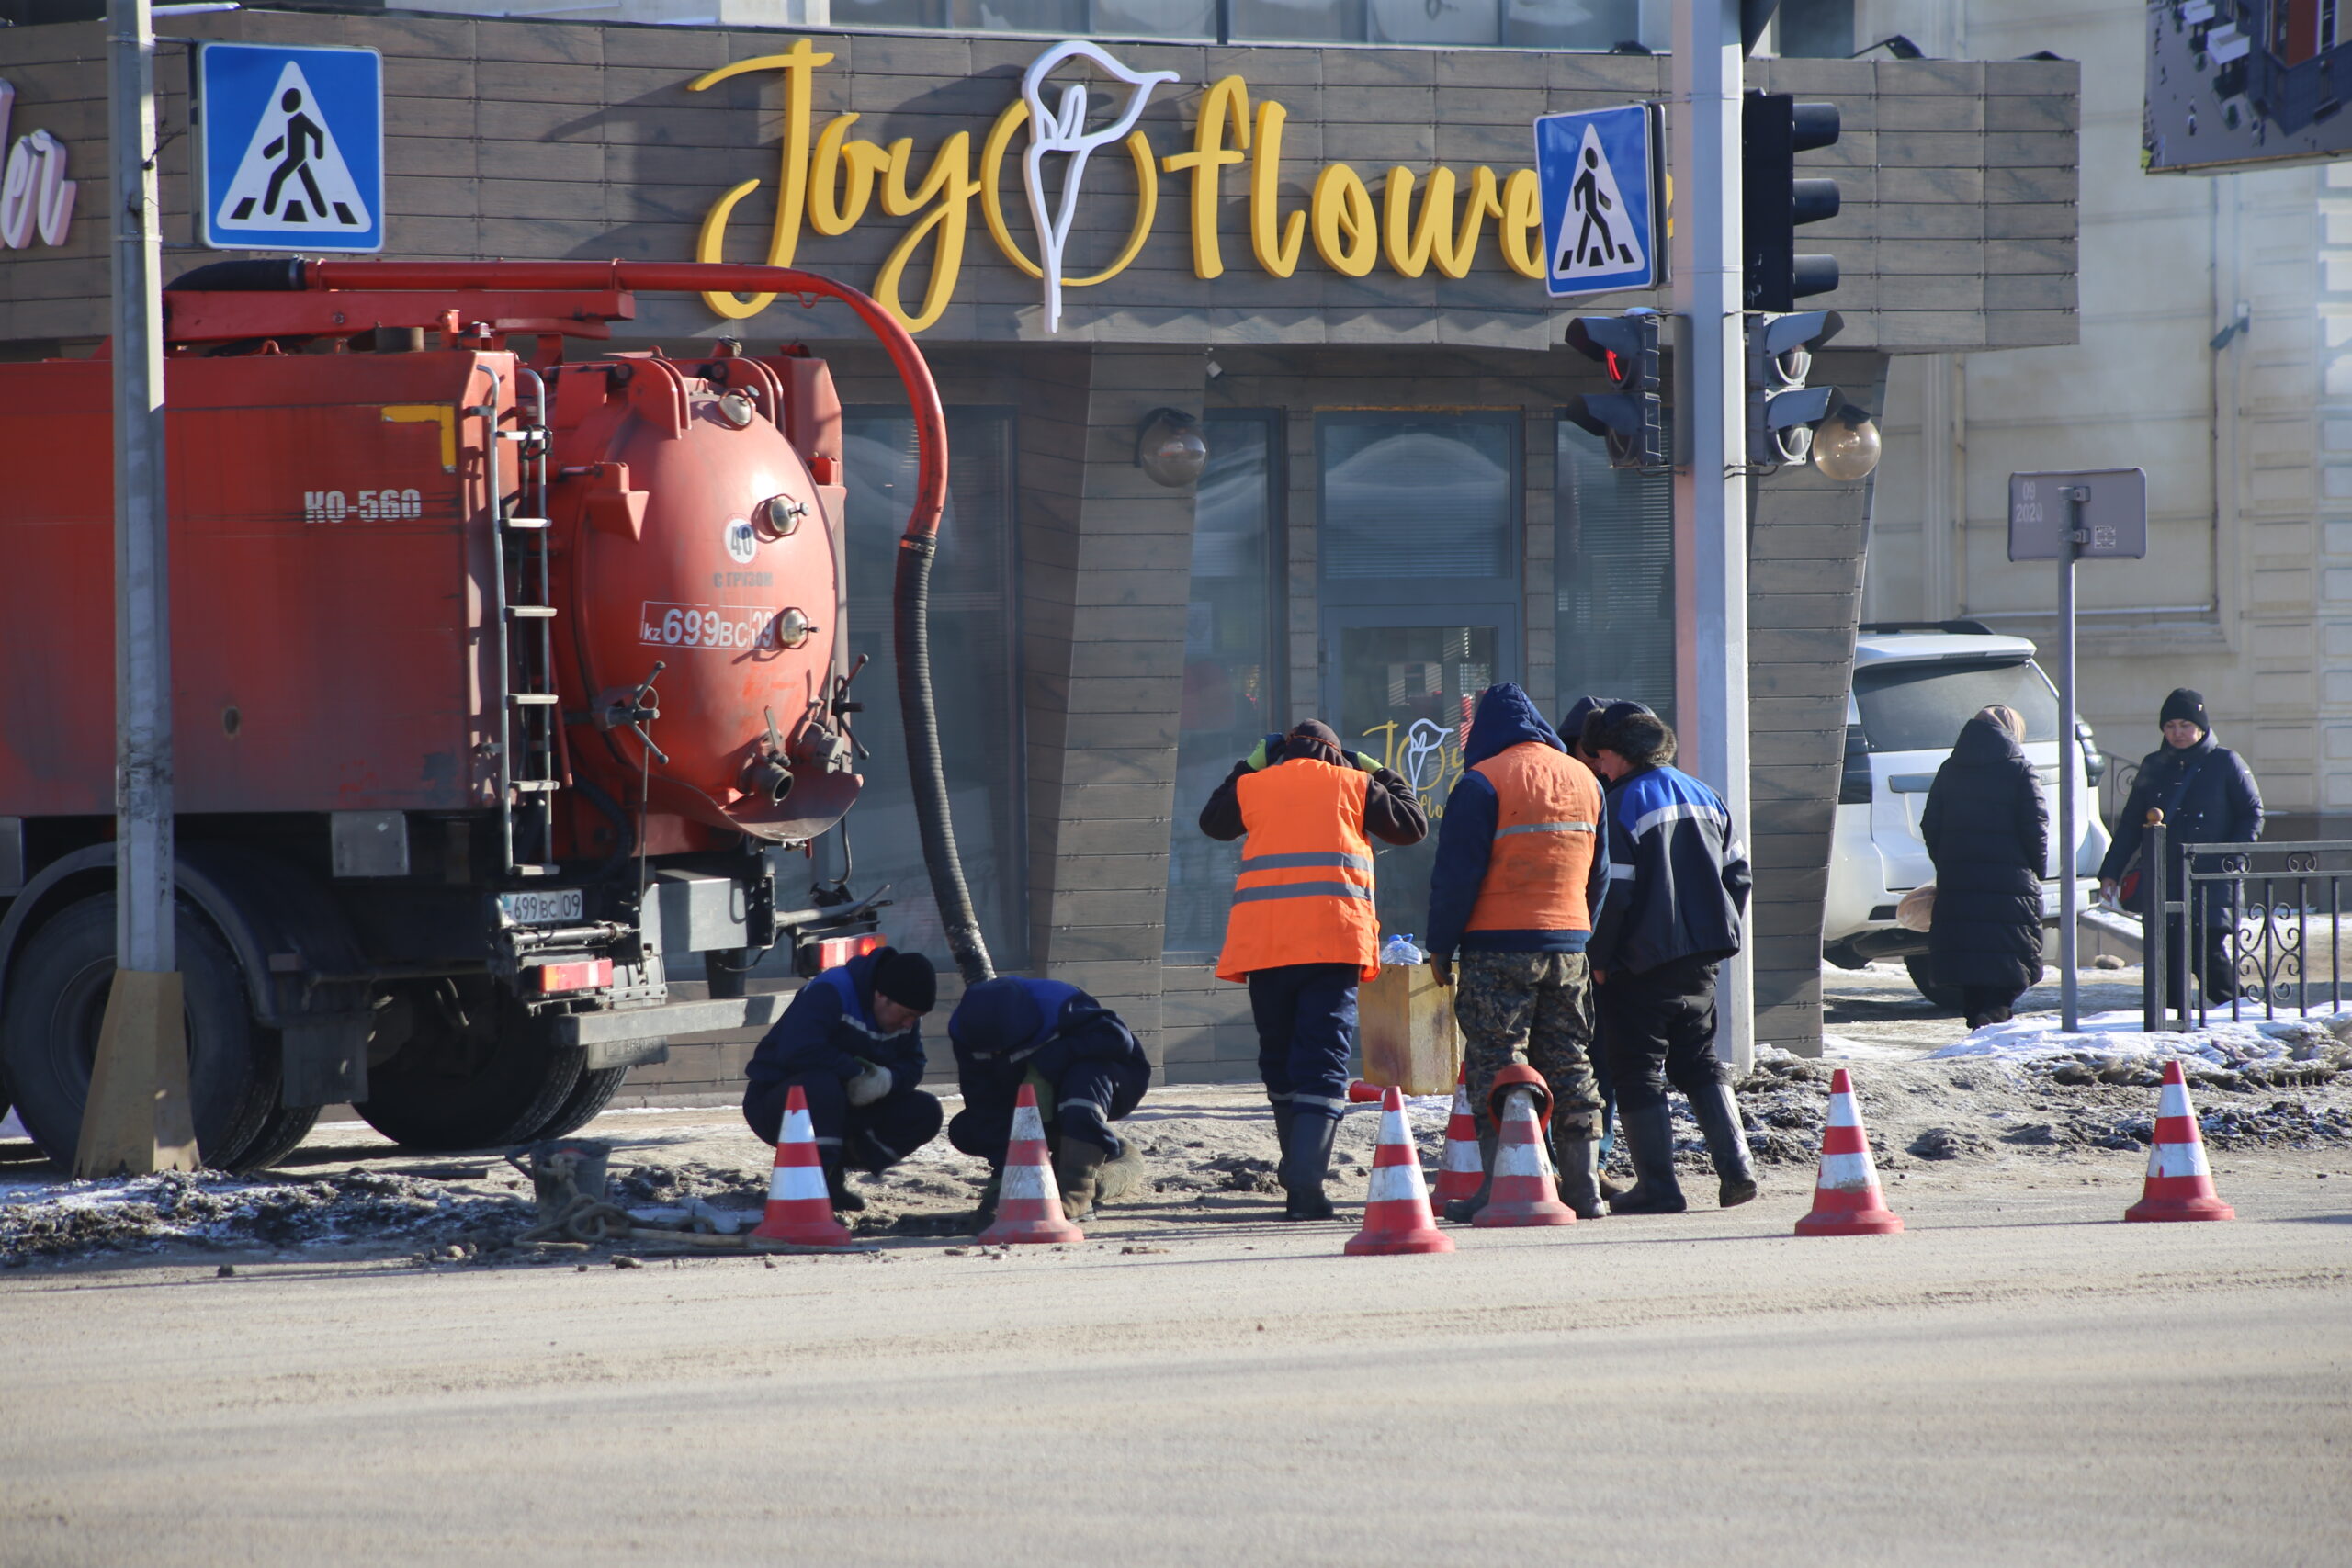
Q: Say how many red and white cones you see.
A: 7